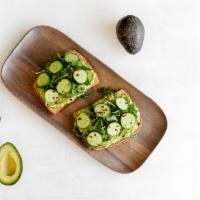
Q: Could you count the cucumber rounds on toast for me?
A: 12